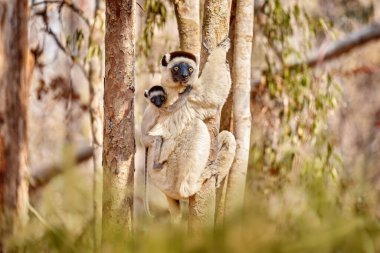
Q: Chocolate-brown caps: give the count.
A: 2